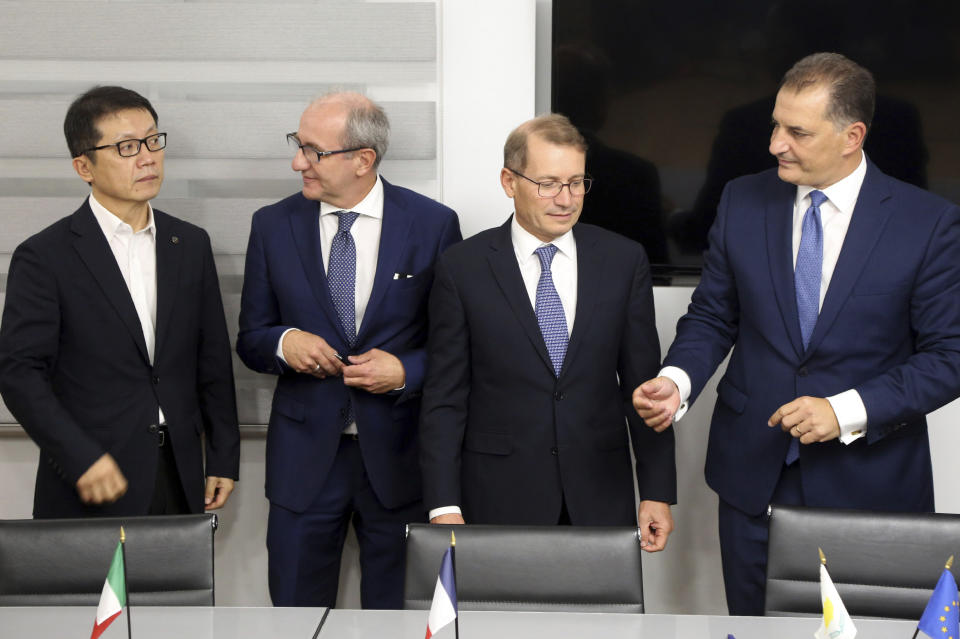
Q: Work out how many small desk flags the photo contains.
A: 4